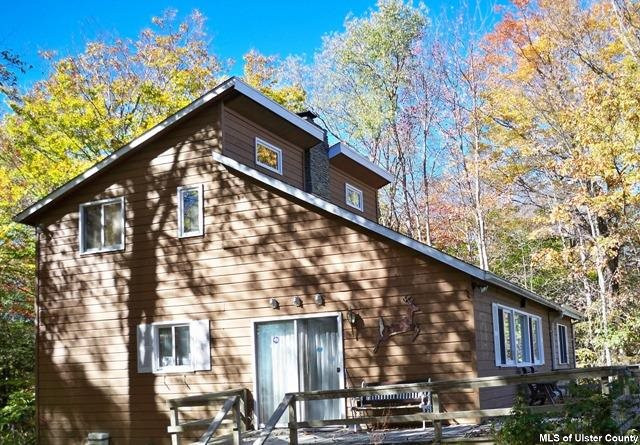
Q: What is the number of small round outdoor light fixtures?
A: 3